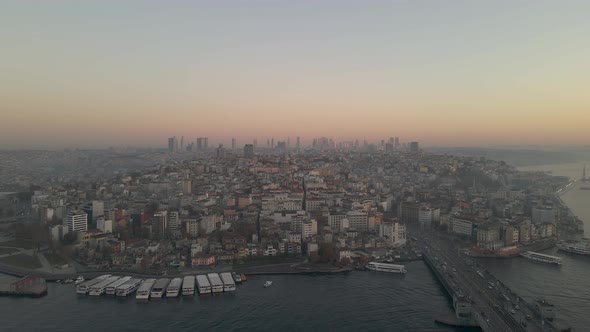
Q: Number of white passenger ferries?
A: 14